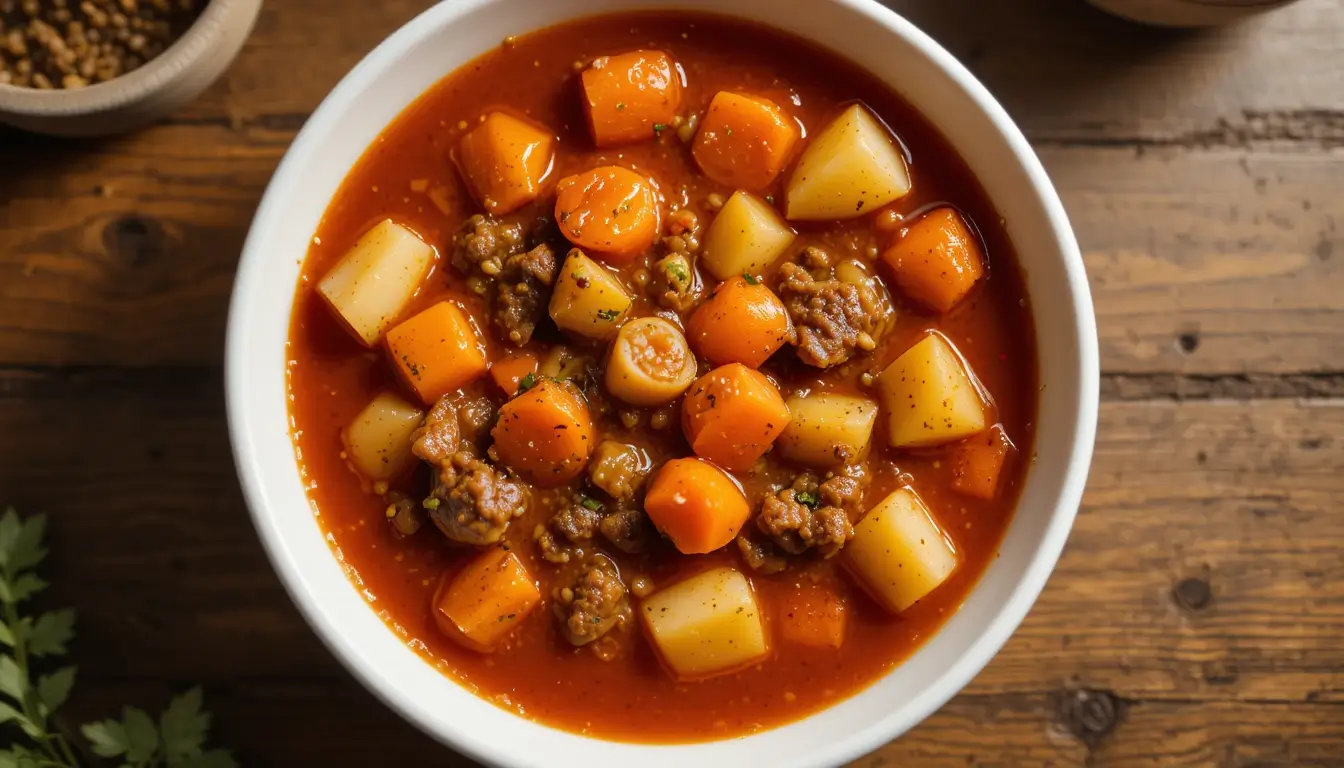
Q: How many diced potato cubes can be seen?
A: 9